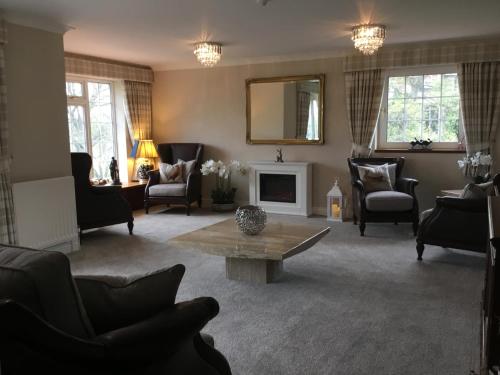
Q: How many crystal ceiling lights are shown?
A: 2